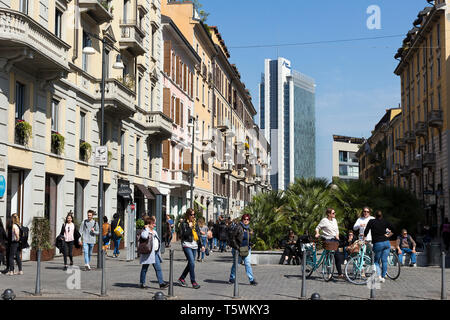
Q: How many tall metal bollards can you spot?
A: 7